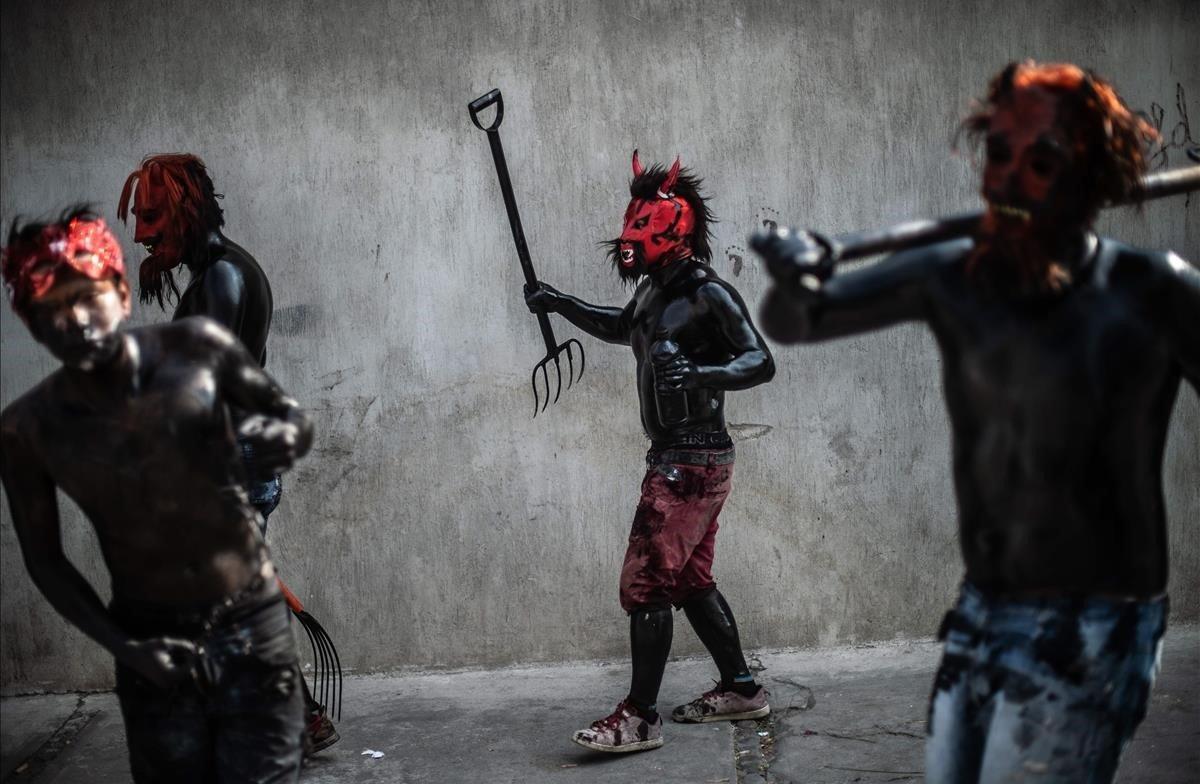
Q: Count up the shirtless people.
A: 4